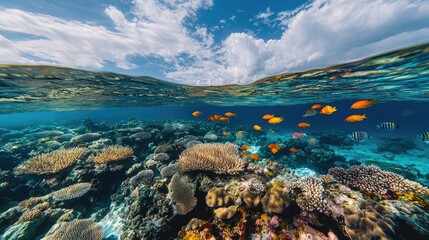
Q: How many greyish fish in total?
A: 4